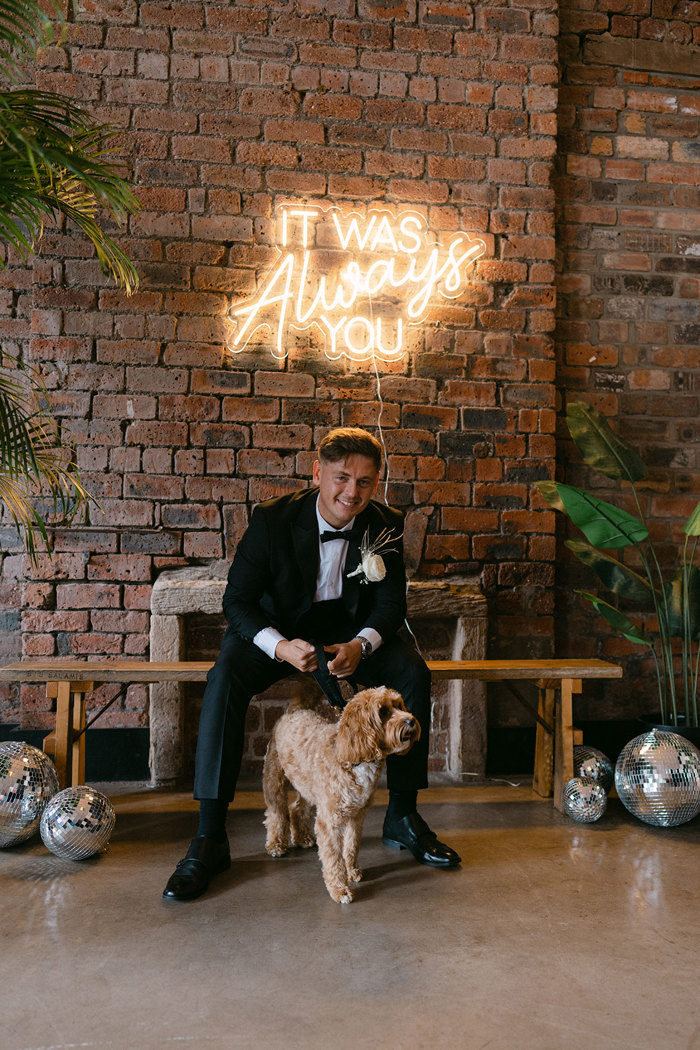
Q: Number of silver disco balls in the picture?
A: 5